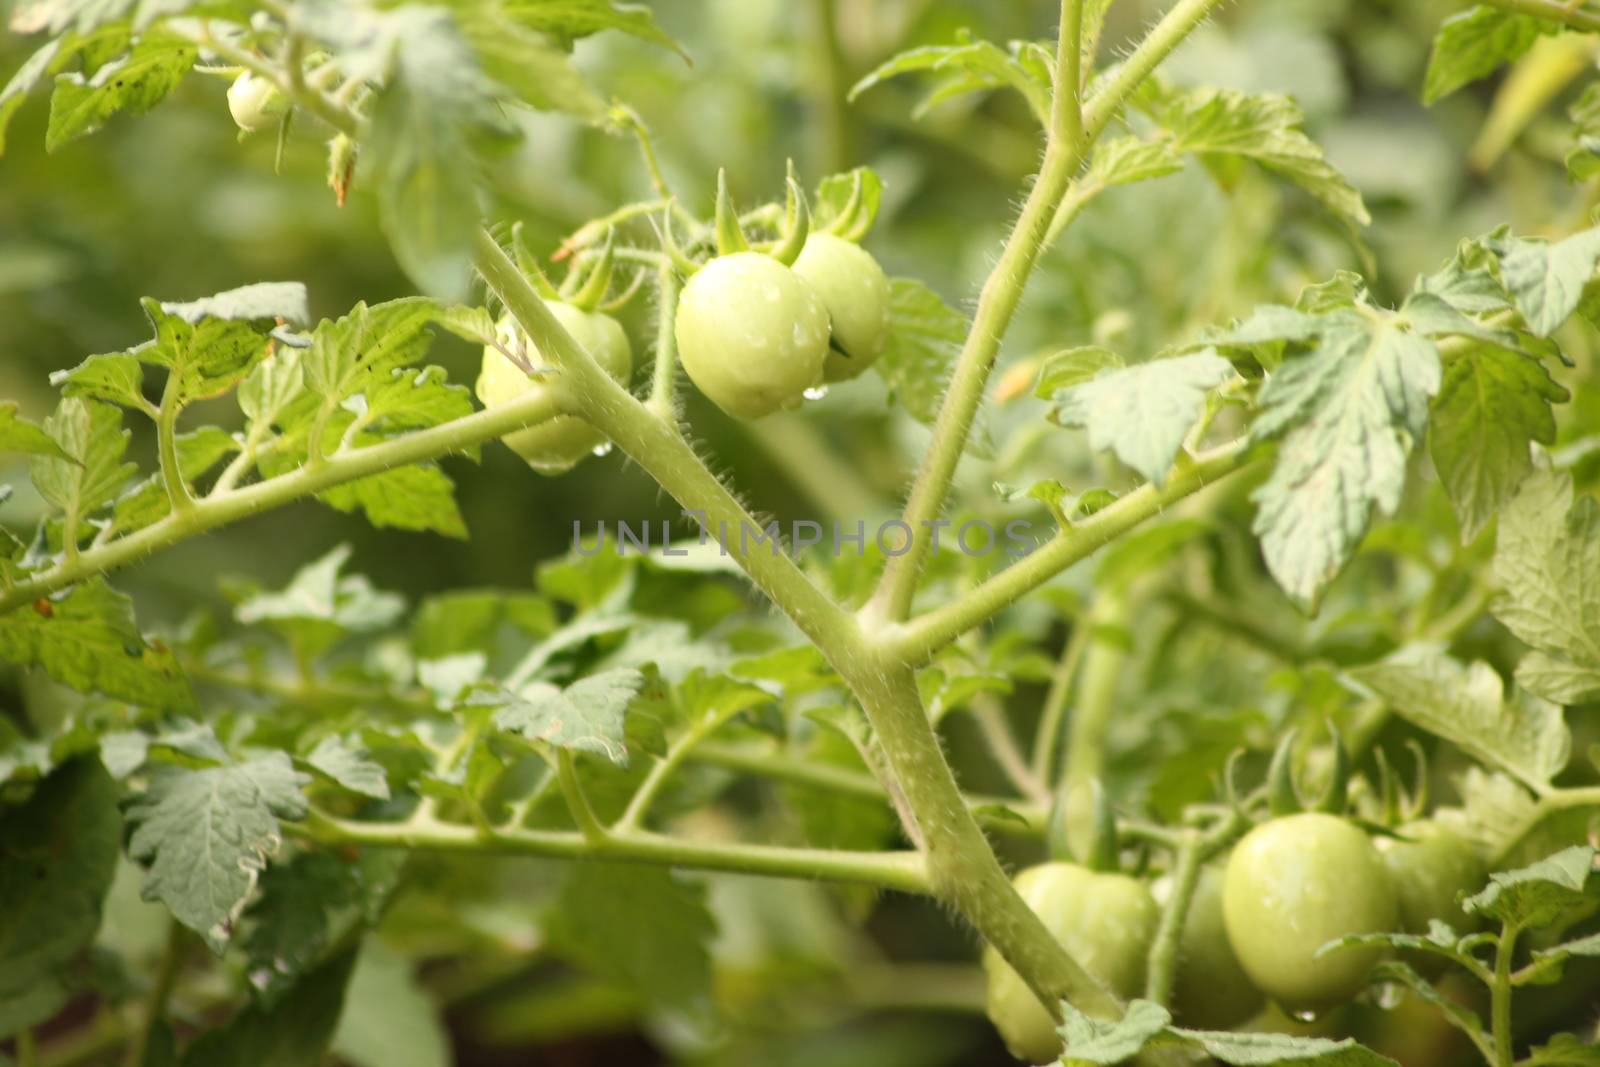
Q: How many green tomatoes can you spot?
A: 8